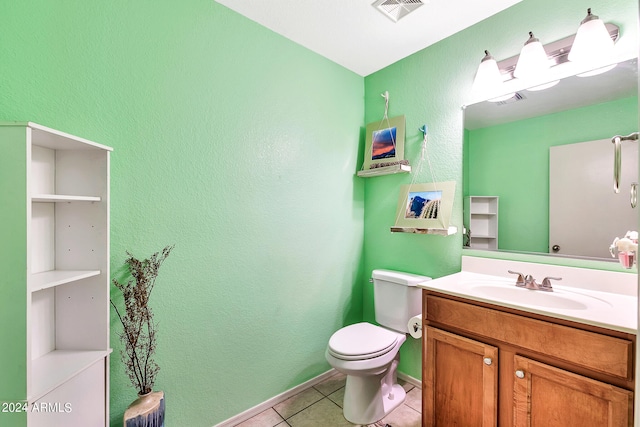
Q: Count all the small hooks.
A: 2